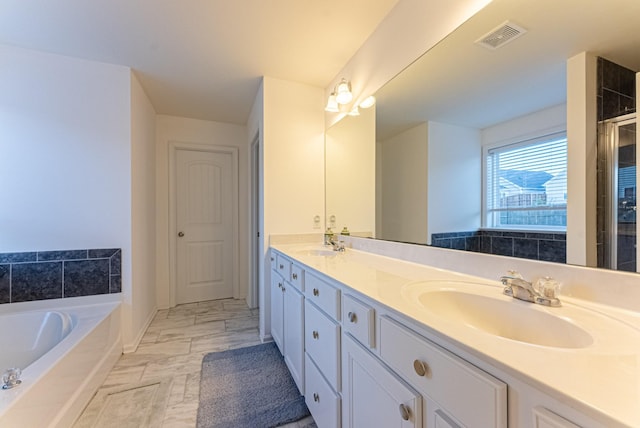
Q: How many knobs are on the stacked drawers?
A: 3